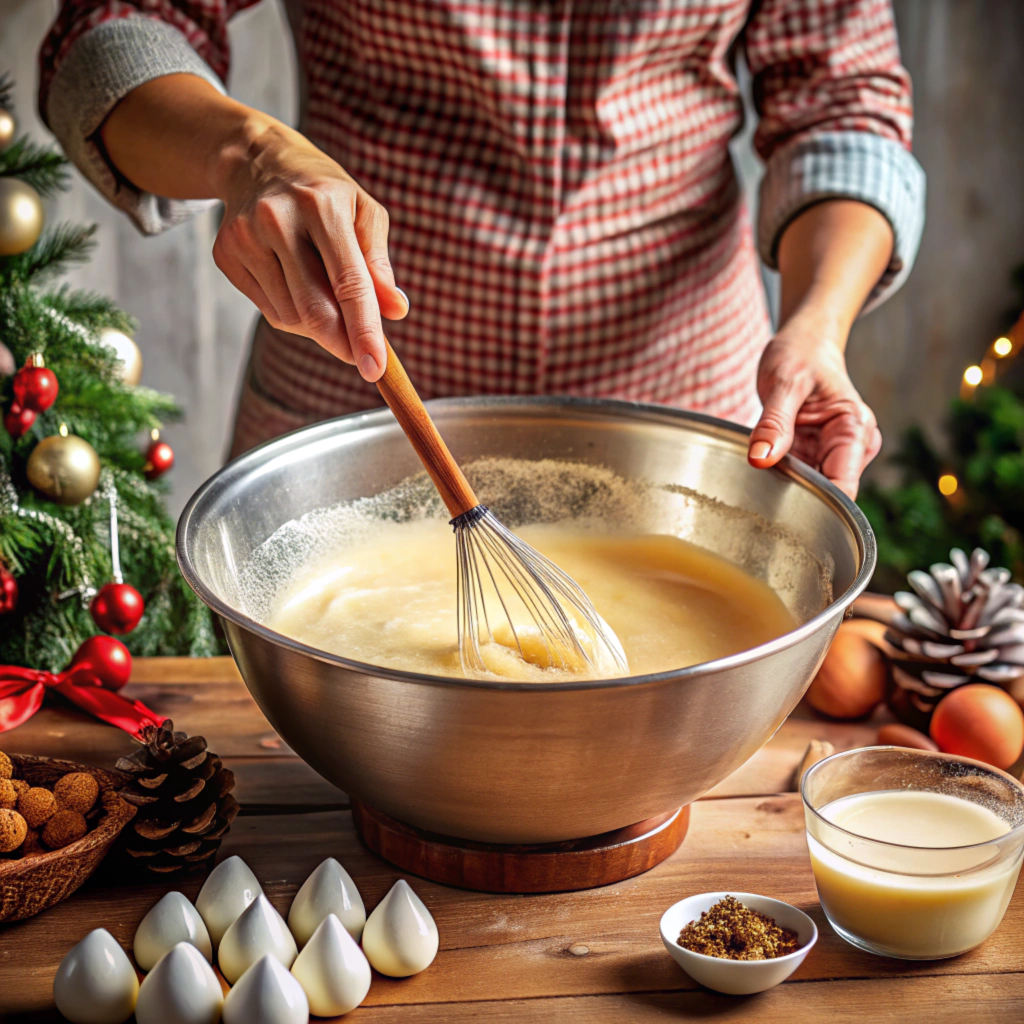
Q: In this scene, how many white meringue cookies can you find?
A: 9